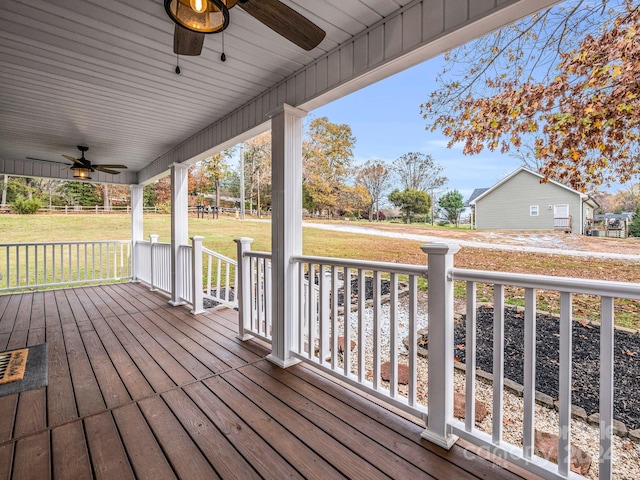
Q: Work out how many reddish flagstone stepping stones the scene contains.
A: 4